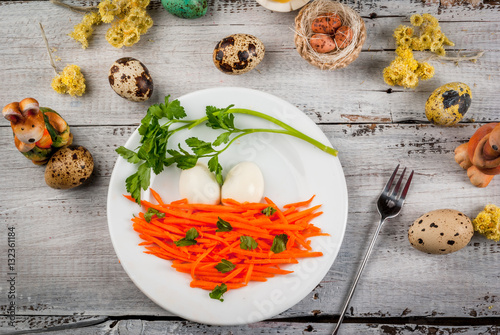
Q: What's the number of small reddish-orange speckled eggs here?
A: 3